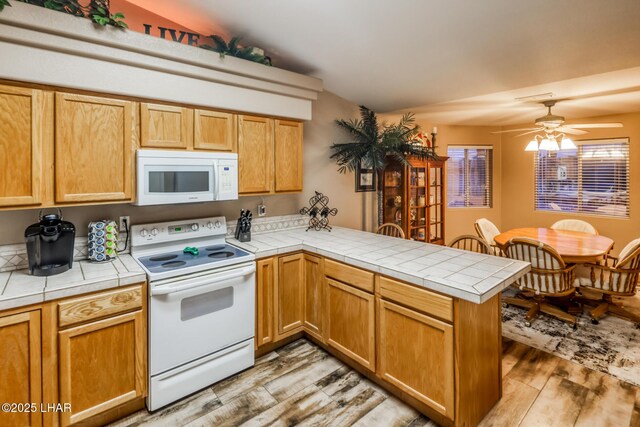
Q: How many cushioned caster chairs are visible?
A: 4